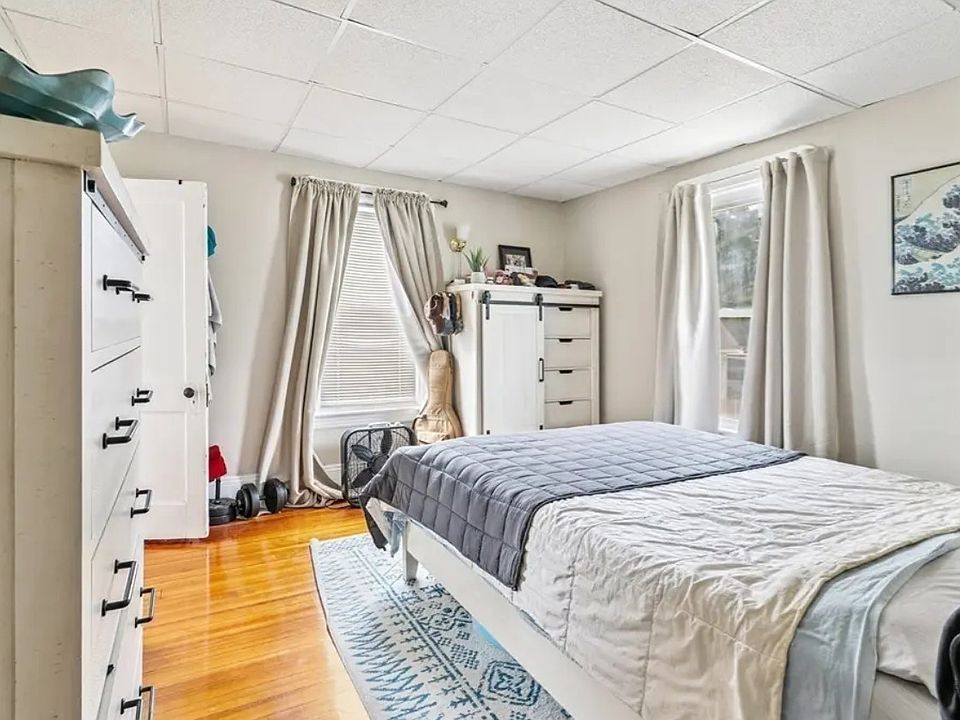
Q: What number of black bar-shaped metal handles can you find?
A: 10